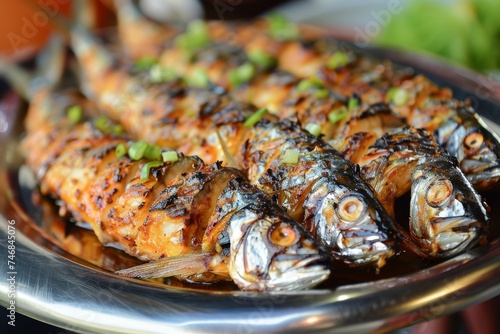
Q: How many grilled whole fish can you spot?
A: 4